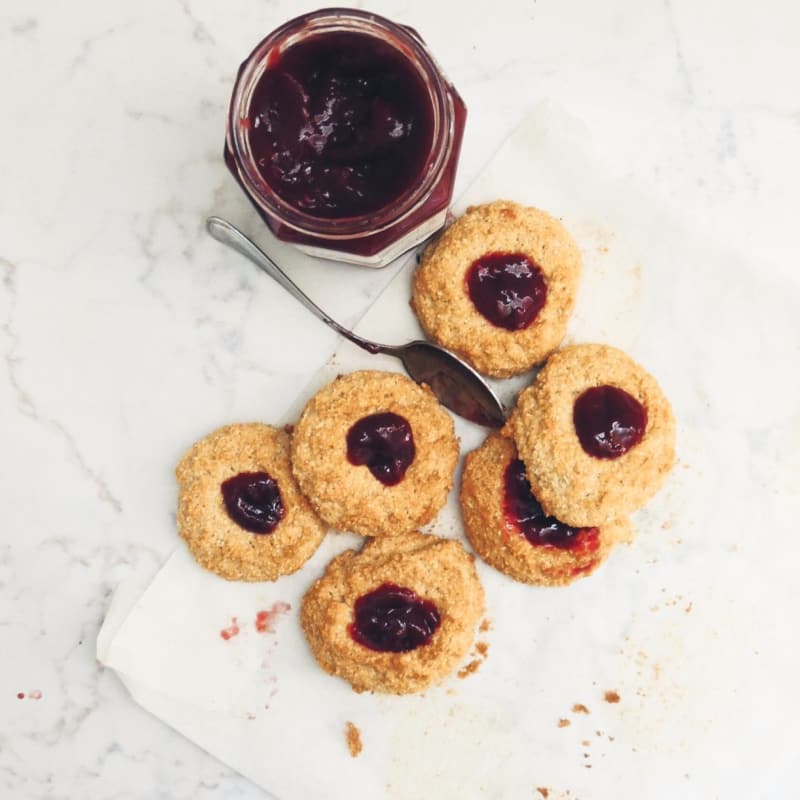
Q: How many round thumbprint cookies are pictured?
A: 6